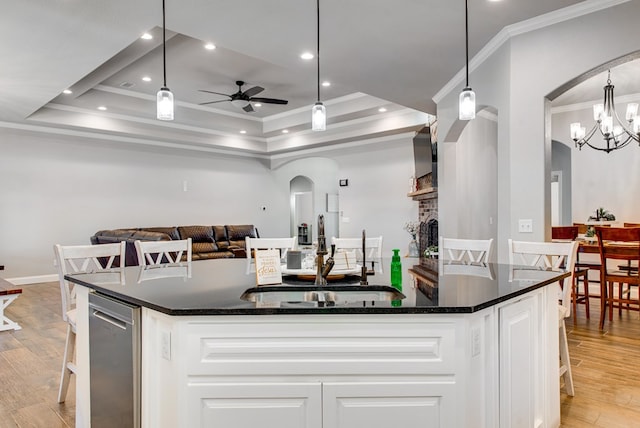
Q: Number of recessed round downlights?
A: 12